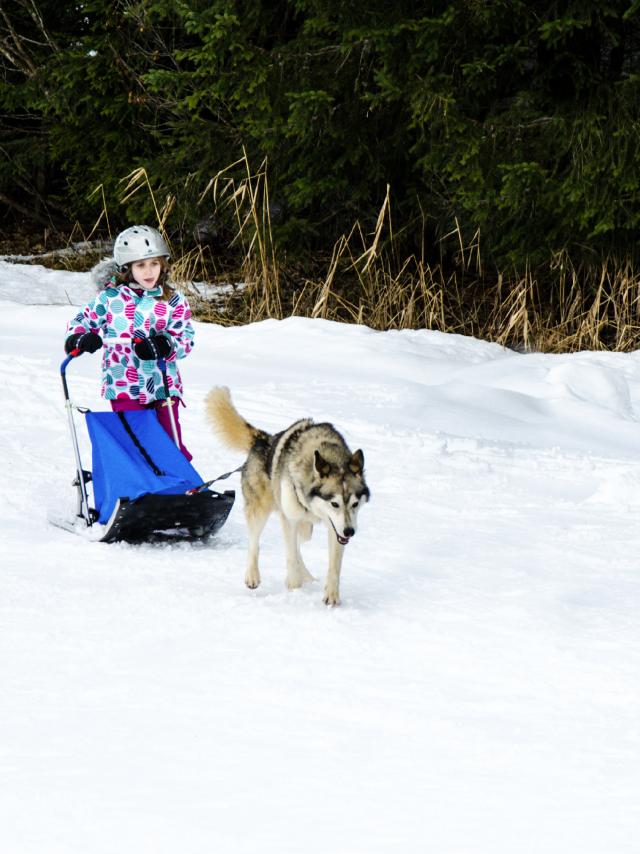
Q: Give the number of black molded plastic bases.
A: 1